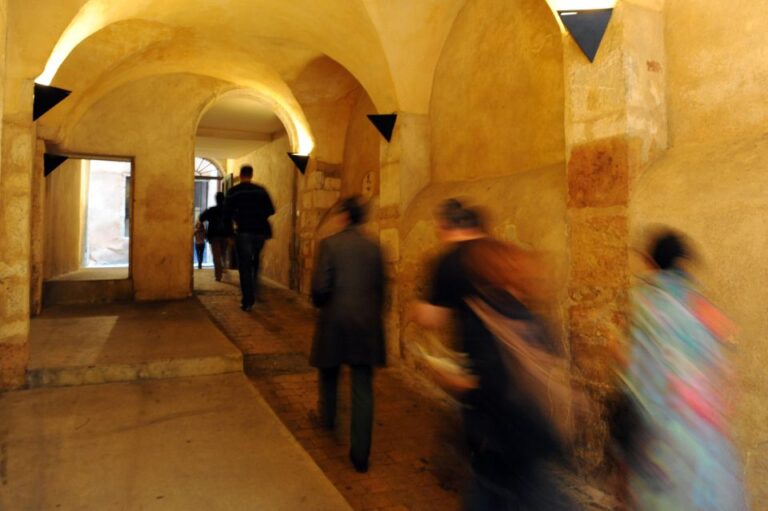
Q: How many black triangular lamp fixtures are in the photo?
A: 5